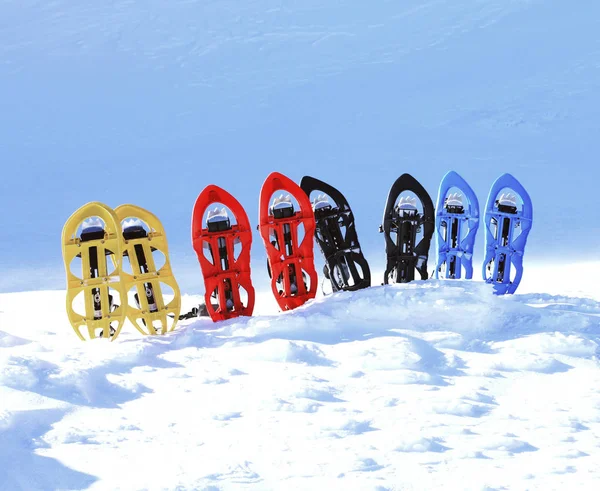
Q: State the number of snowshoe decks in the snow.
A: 8